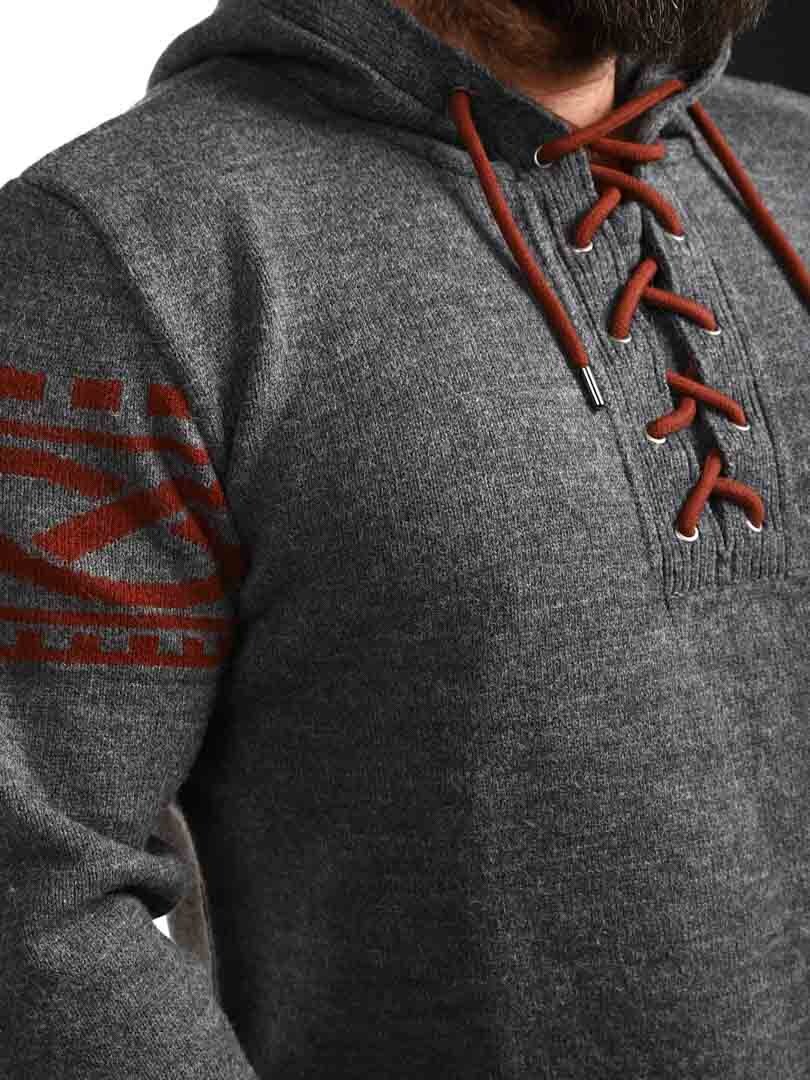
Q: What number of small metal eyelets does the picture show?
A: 9